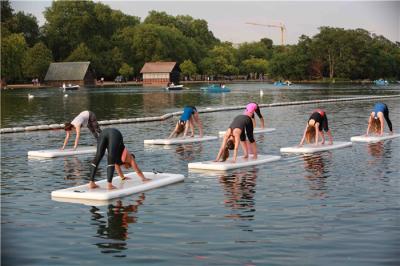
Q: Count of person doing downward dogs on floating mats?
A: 7